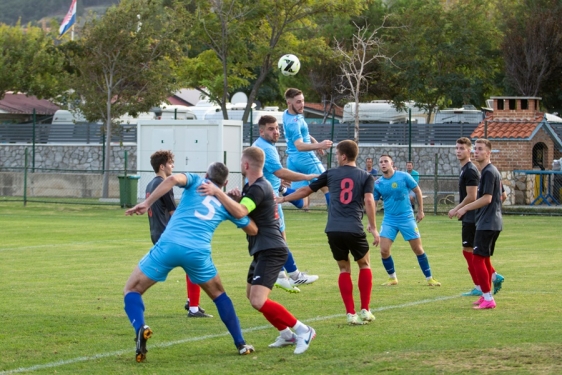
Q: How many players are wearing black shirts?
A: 5